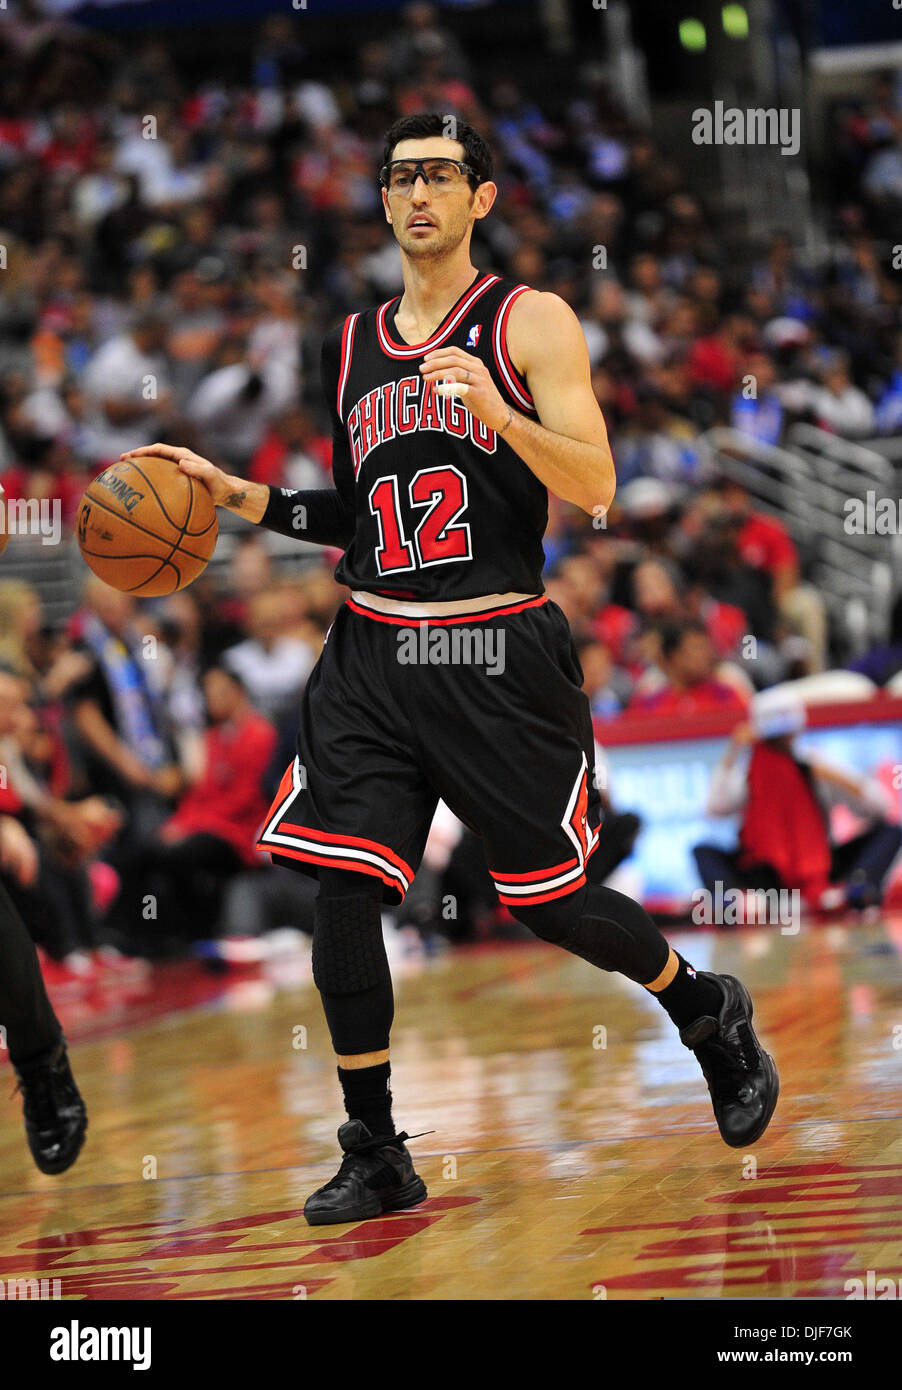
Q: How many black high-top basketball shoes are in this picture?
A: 2